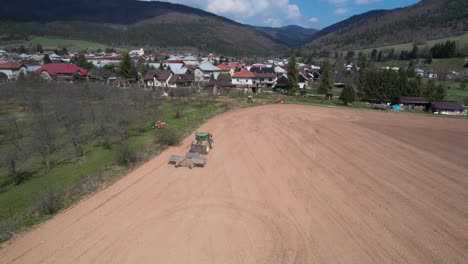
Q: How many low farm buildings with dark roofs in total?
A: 2